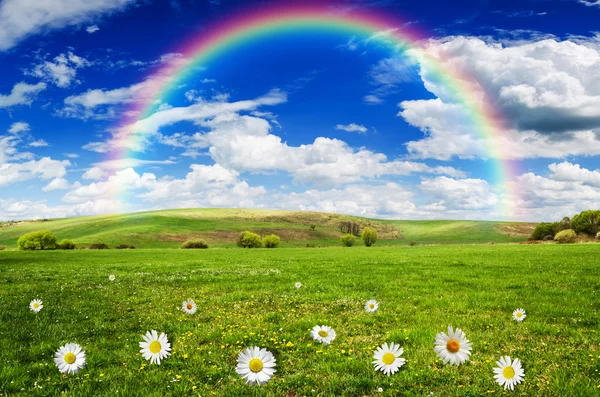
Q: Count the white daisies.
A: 13